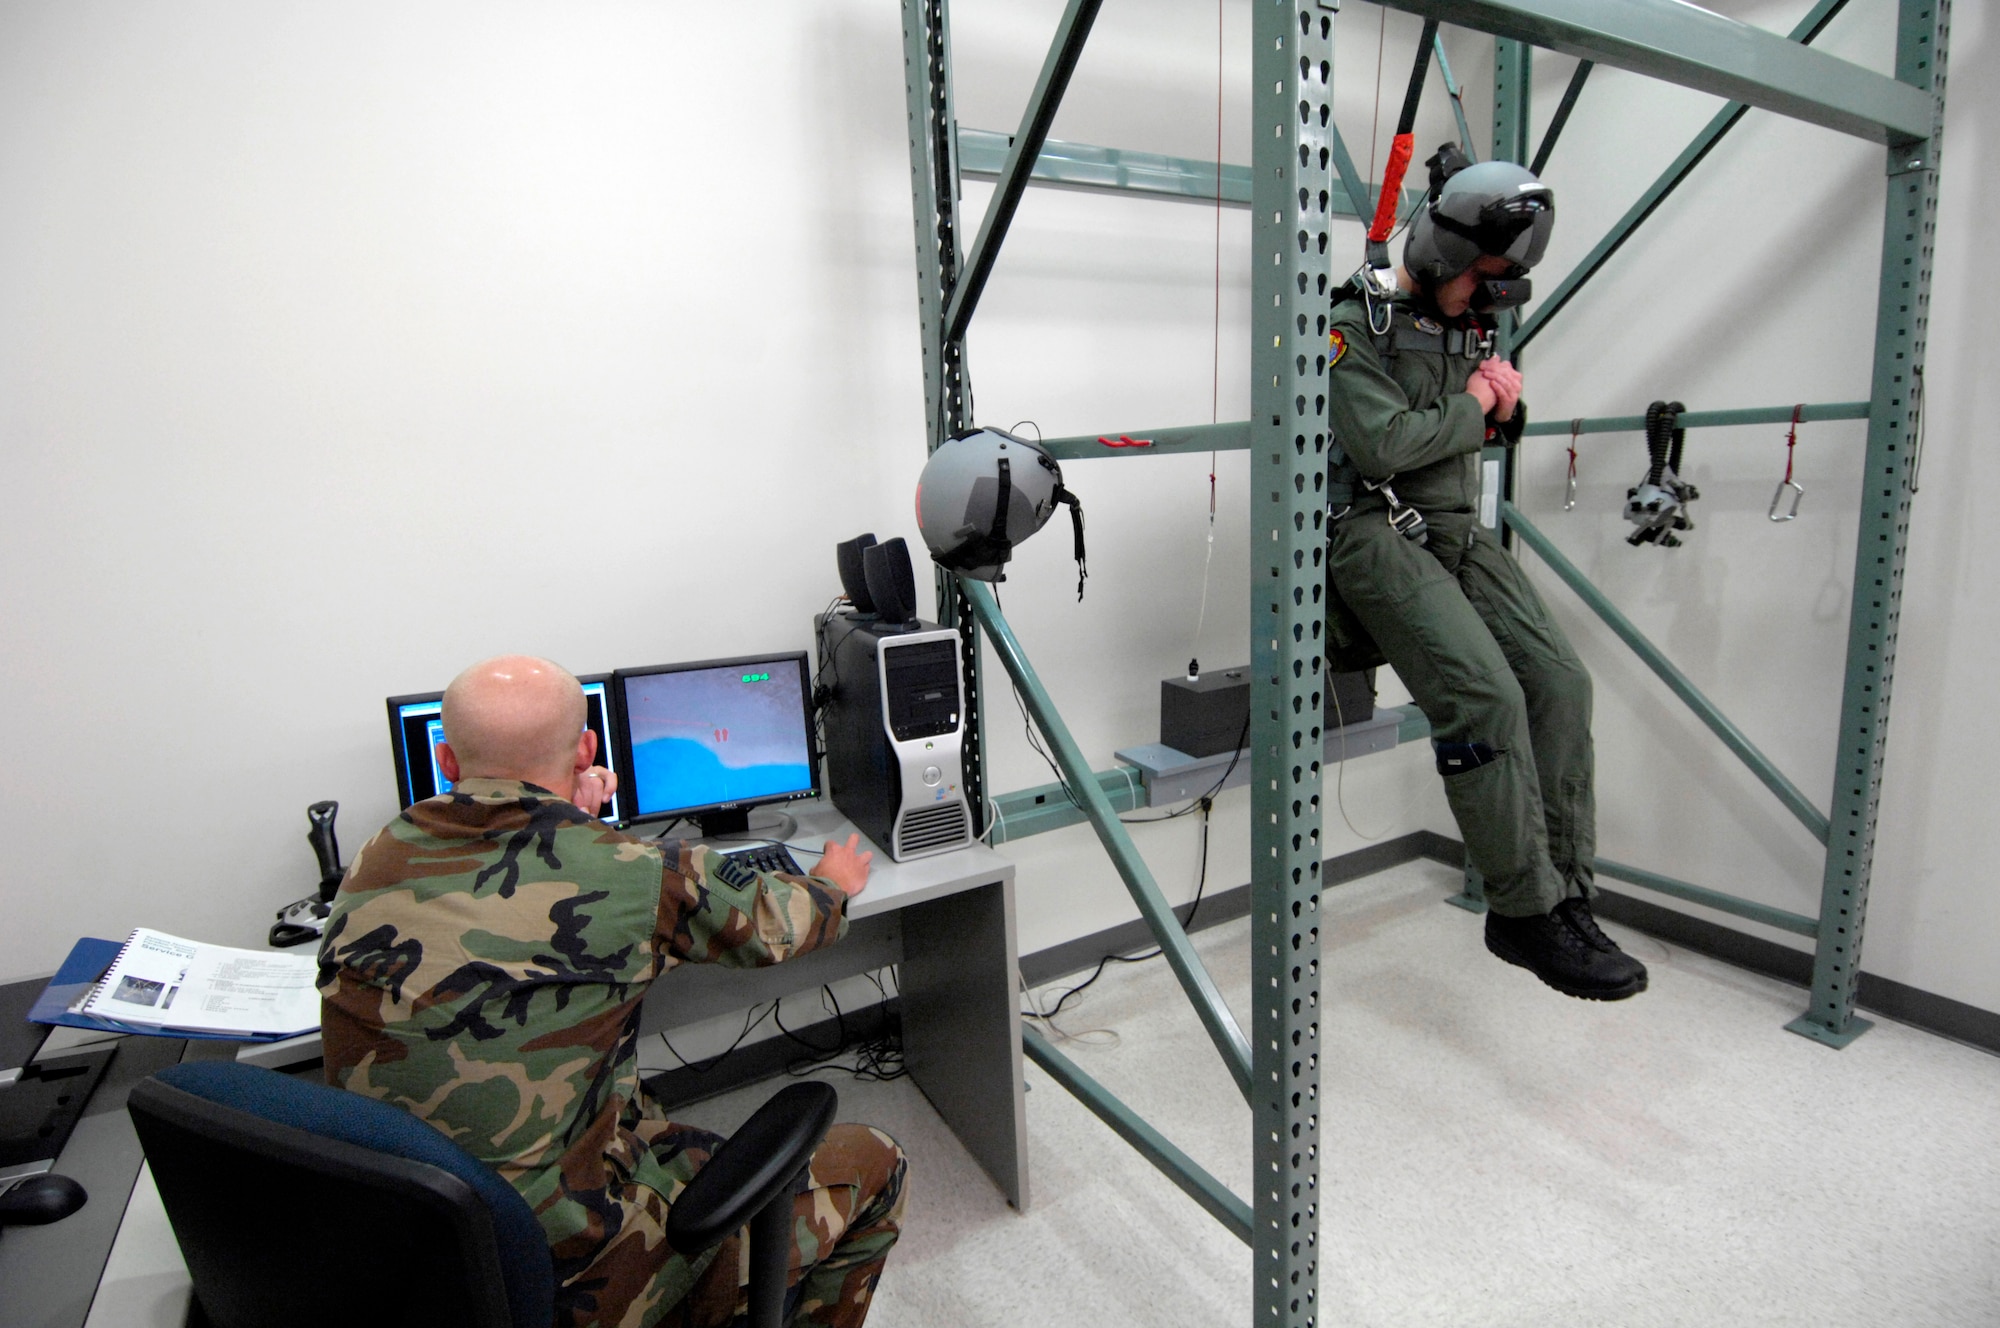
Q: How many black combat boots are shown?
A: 2